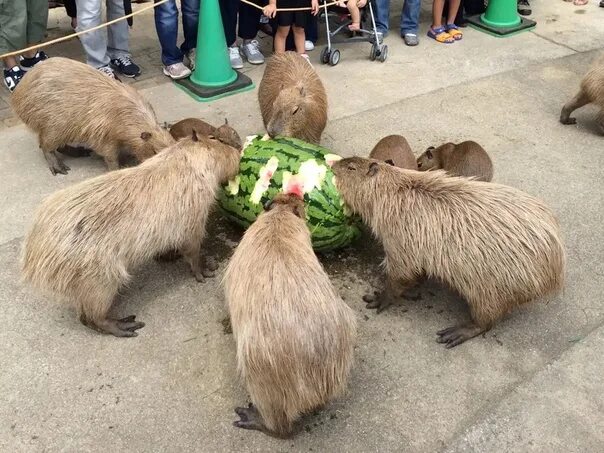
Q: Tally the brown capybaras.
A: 9